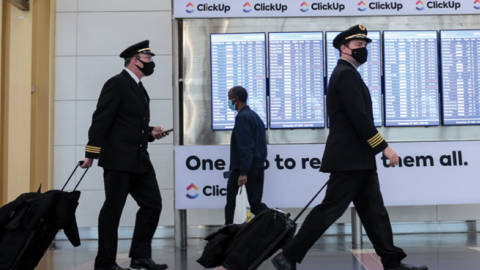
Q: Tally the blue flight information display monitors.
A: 5